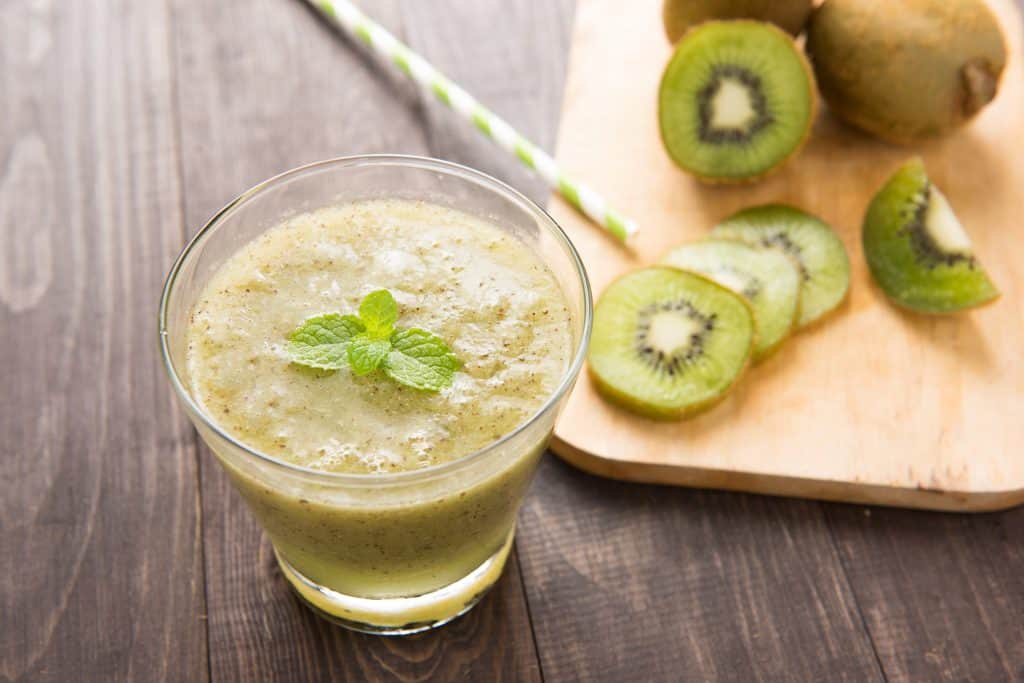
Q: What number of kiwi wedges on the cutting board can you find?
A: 1